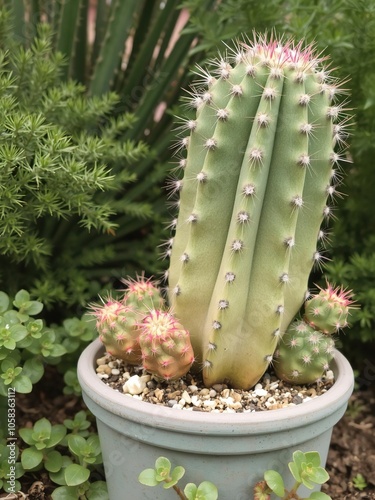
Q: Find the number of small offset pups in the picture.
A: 5